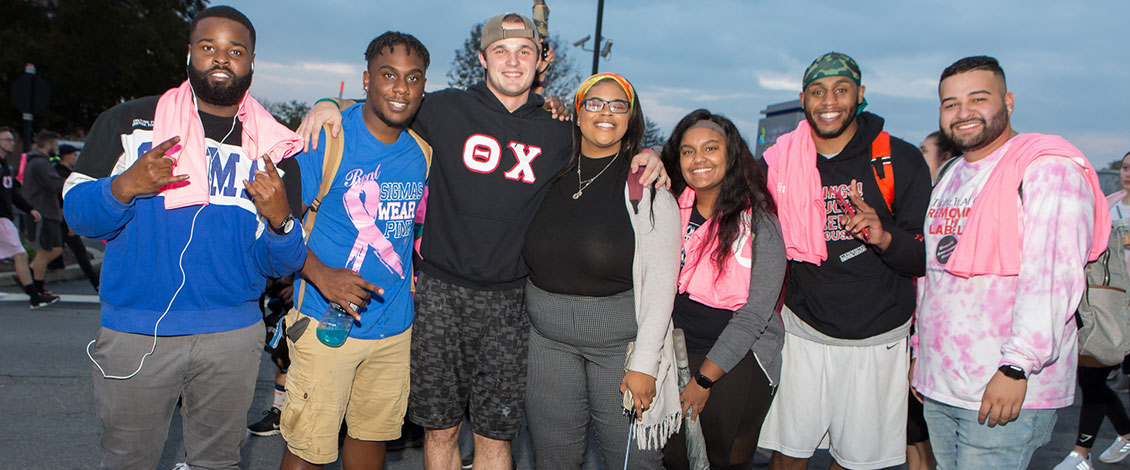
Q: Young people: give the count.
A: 7